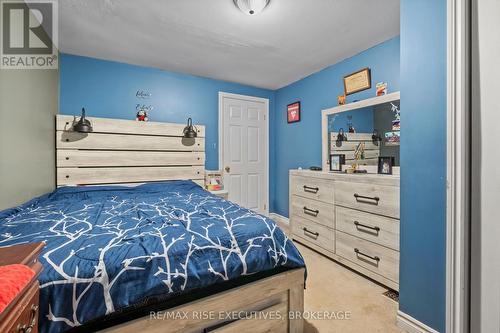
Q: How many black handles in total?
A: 6